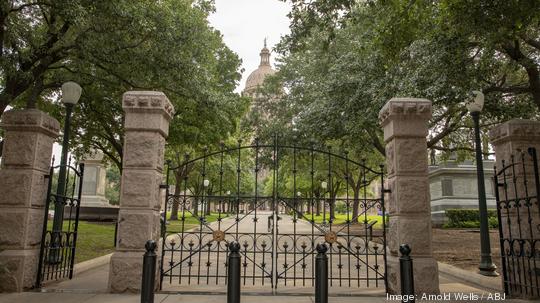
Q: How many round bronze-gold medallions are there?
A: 2